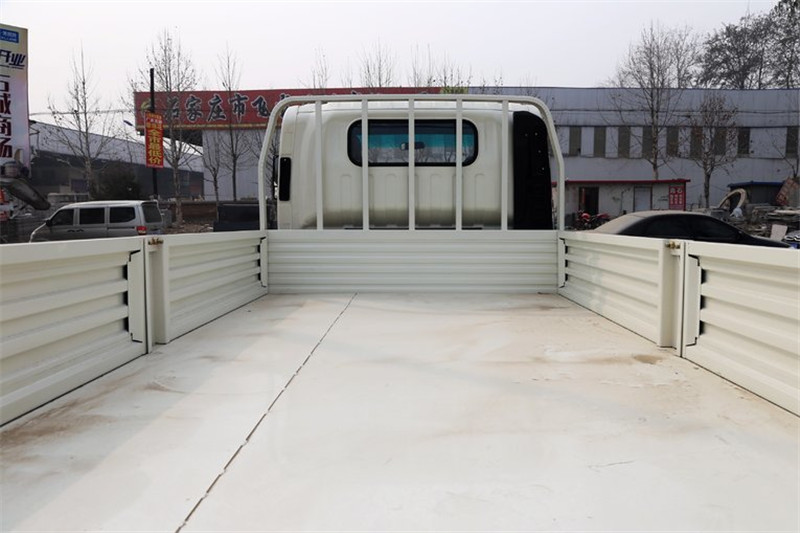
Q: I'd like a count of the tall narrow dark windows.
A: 9